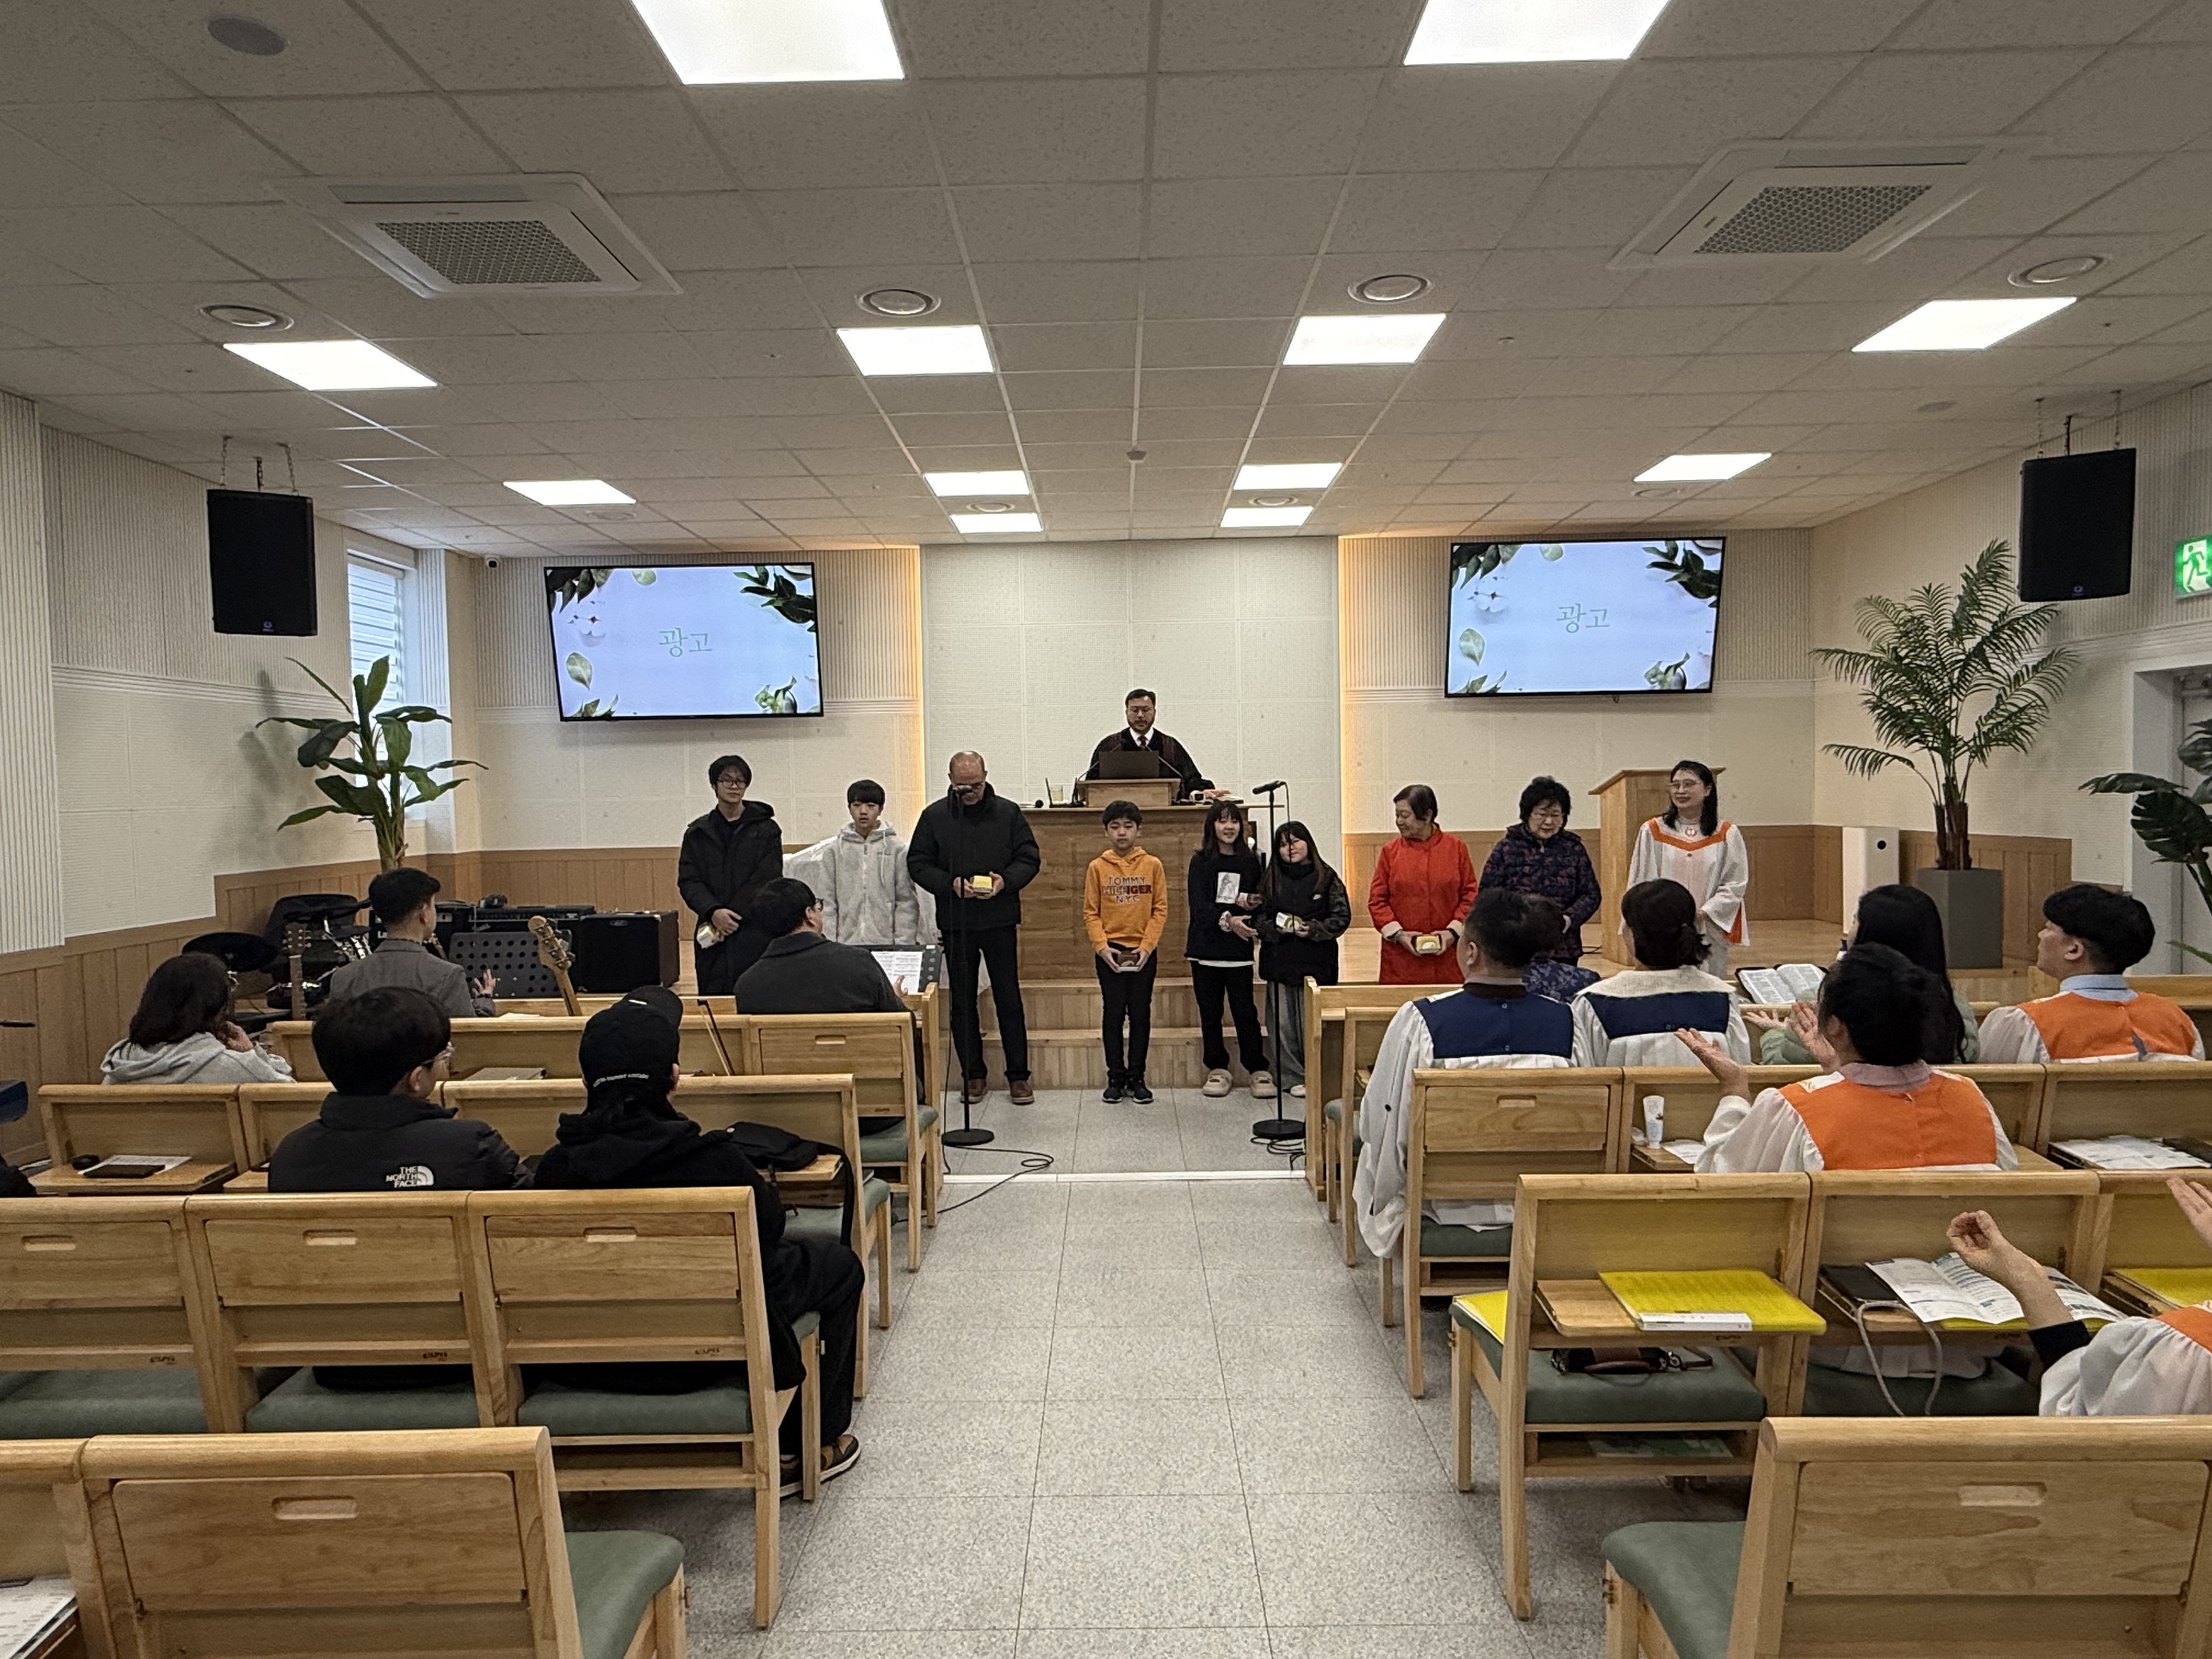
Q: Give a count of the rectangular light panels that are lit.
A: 12